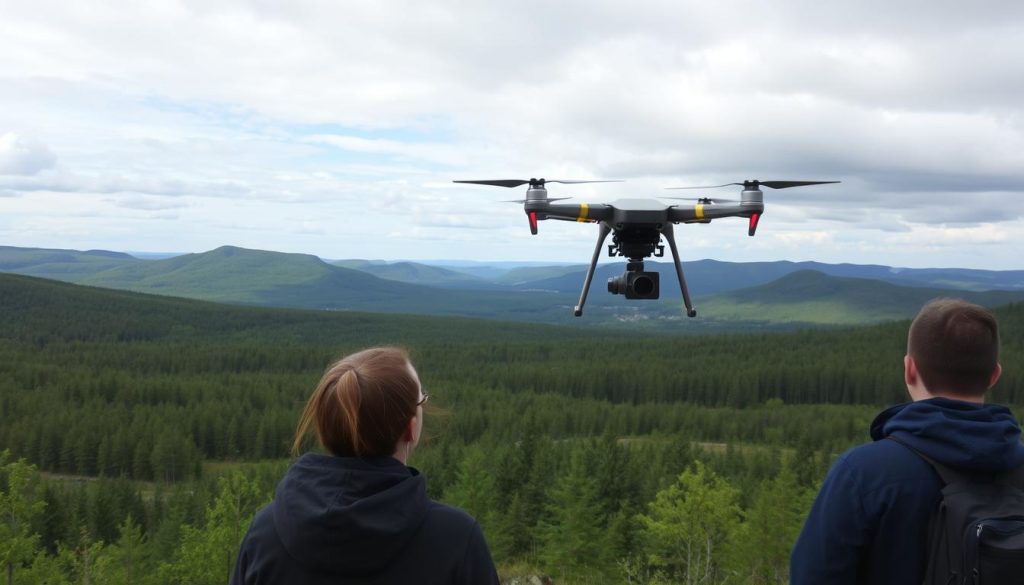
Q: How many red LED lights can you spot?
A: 2